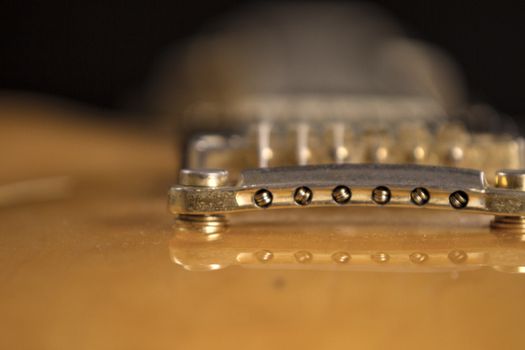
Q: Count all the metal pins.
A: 6